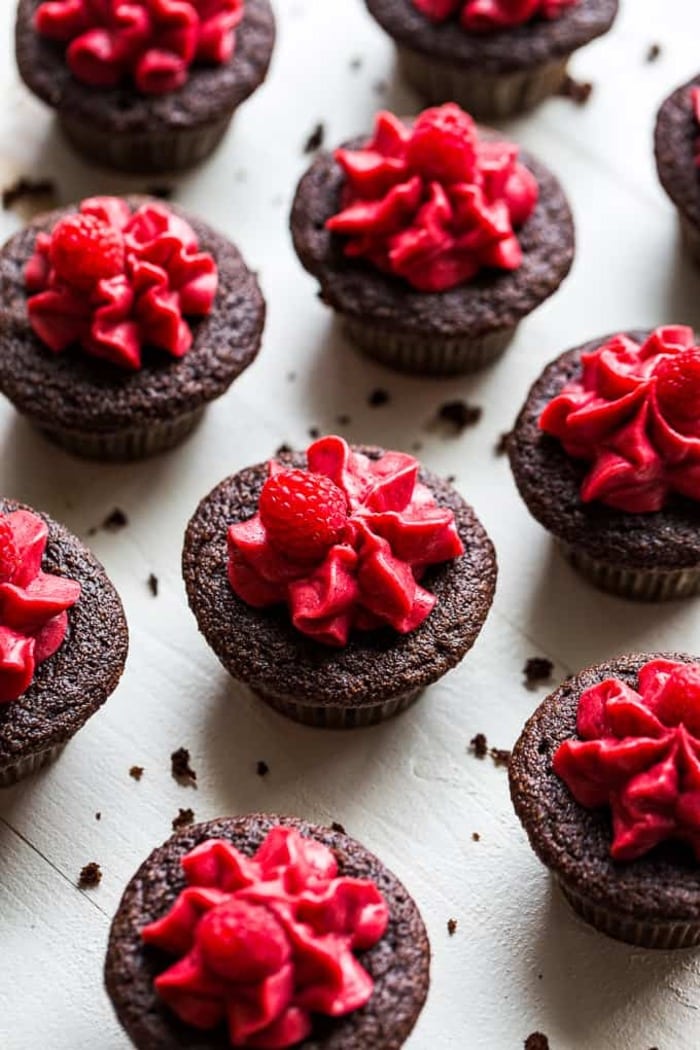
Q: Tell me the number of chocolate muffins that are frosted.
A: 10